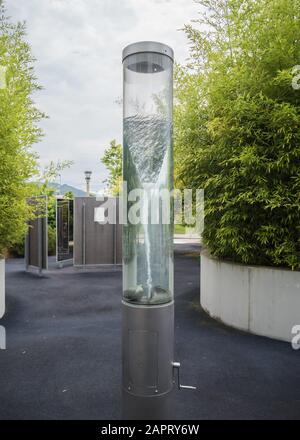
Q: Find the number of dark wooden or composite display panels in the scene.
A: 3